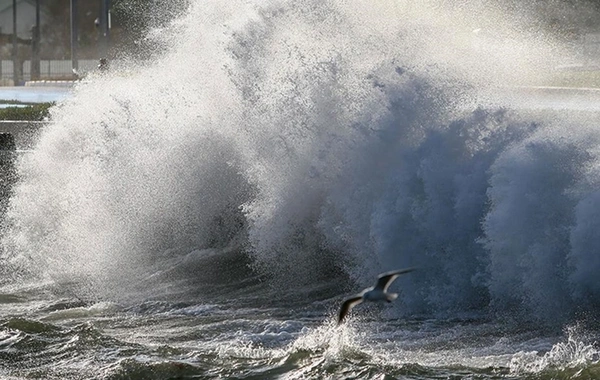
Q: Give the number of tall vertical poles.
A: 4